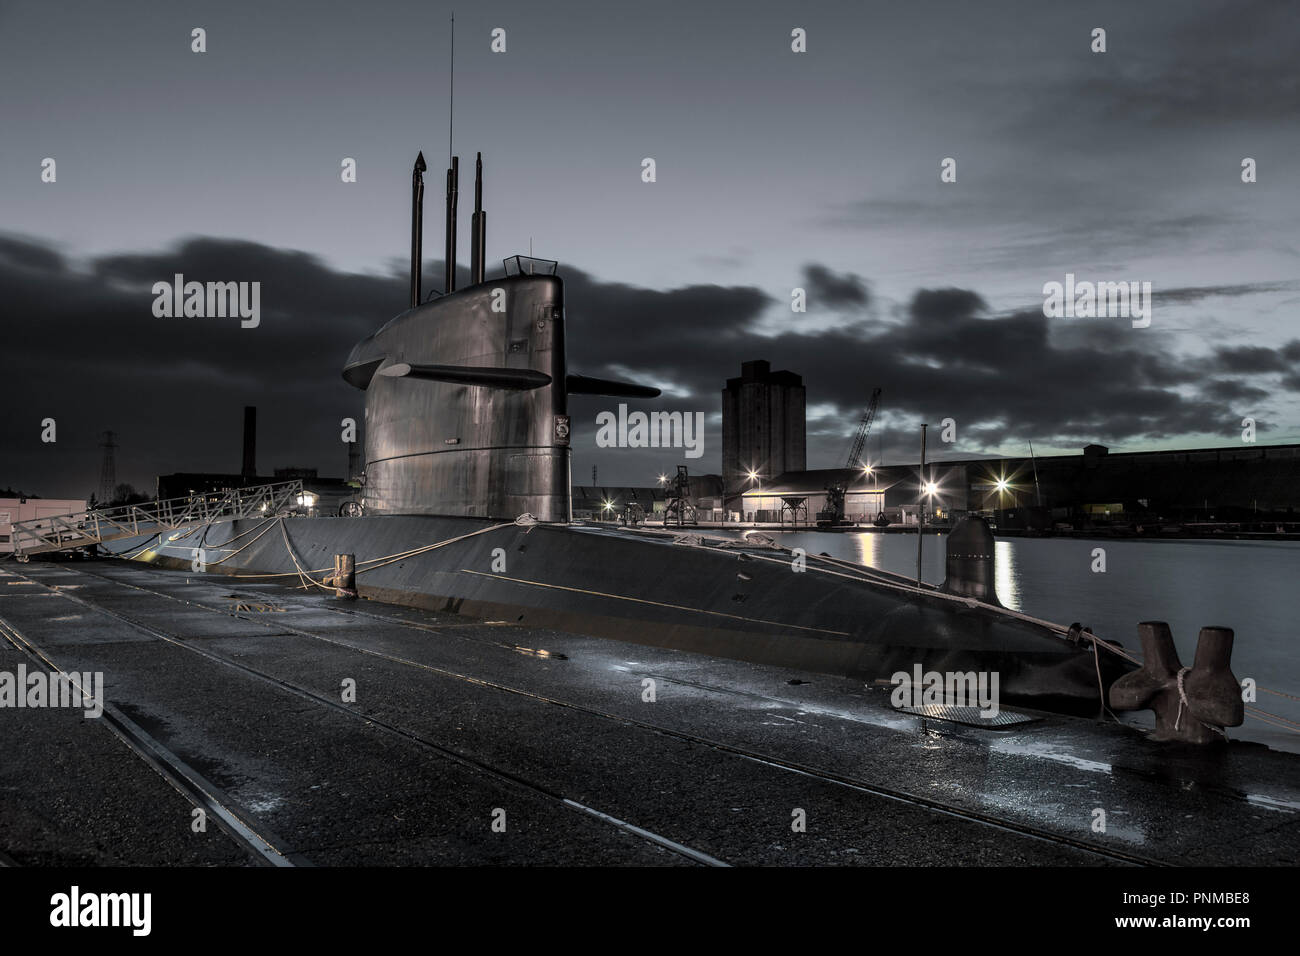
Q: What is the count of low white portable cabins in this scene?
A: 1